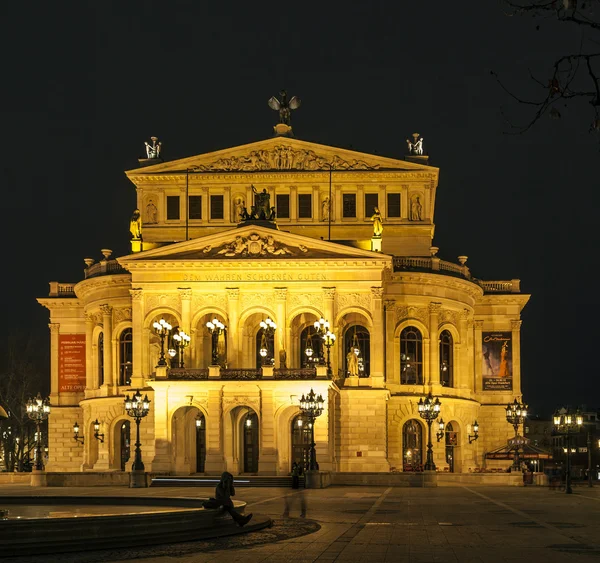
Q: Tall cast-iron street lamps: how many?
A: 6